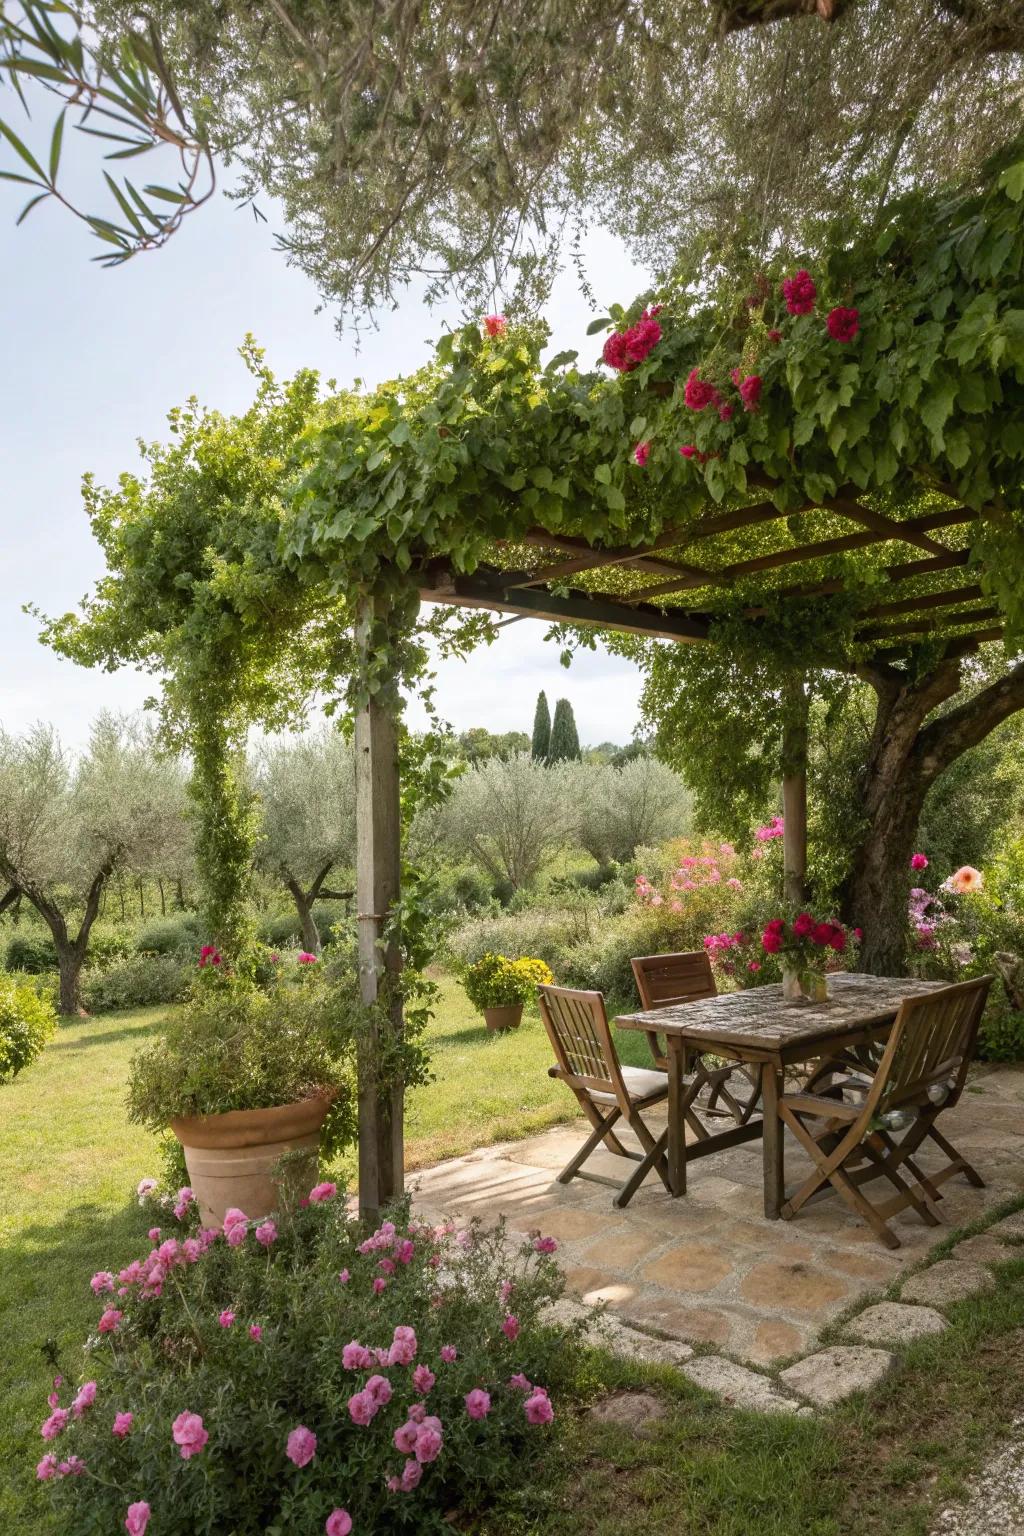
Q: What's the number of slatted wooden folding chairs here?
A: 3